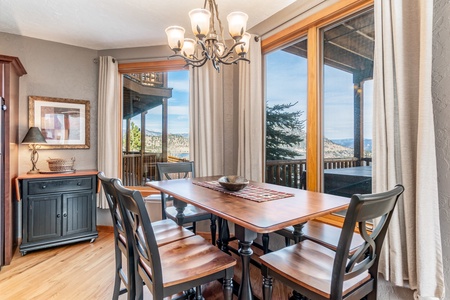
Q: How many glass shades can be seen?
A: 6